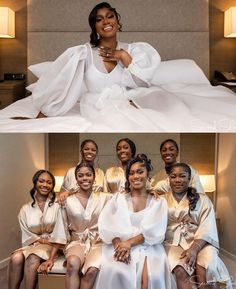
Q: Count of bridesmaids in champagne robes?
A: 6